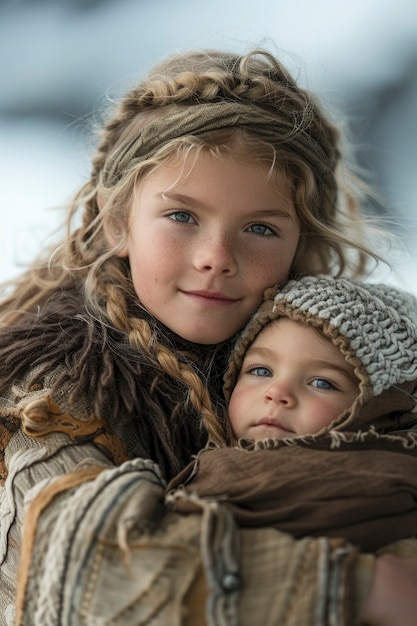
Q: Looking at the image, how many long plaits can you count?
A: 1